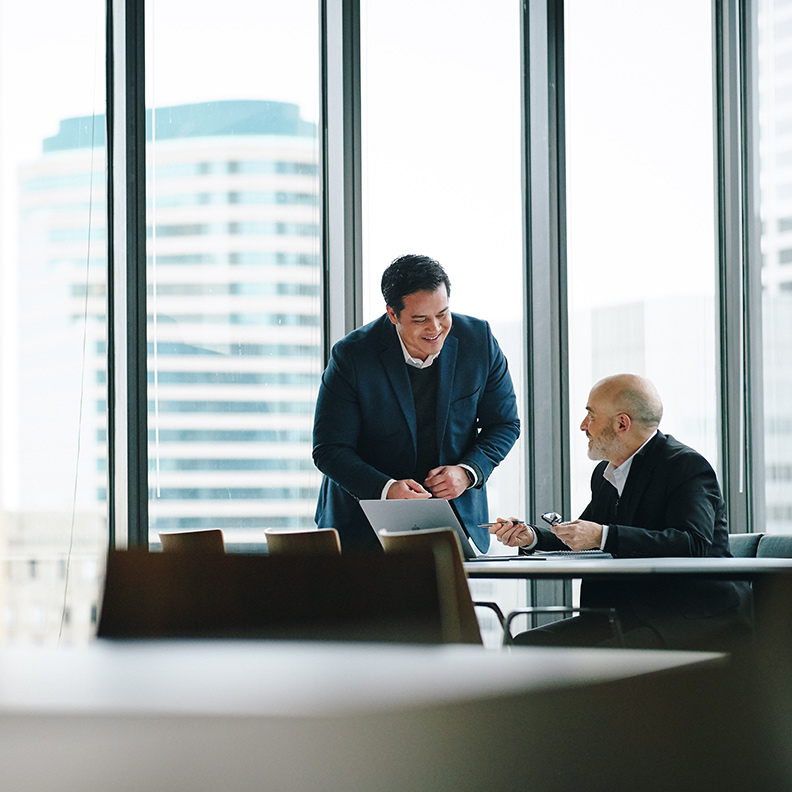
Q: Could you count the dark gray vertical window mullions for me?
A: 4